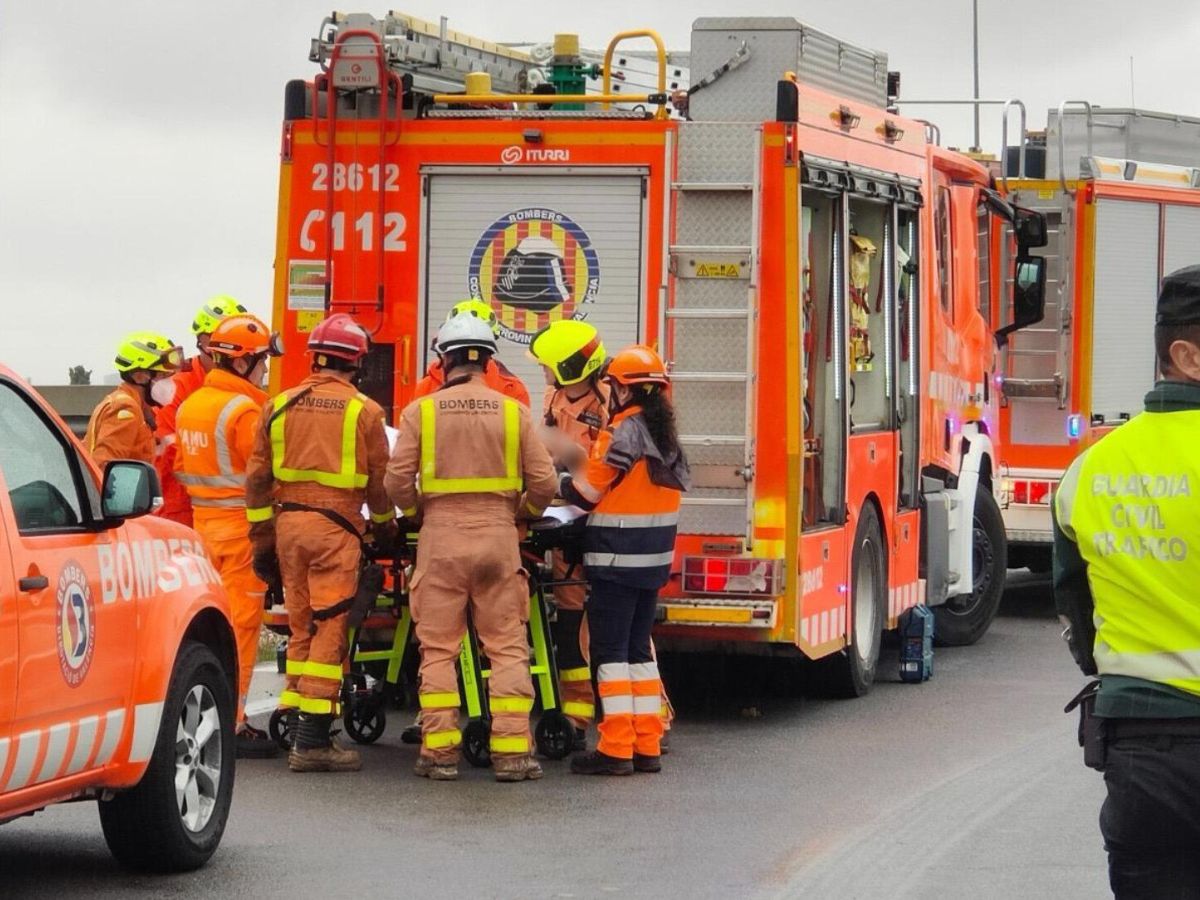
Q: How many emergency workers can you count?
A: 9